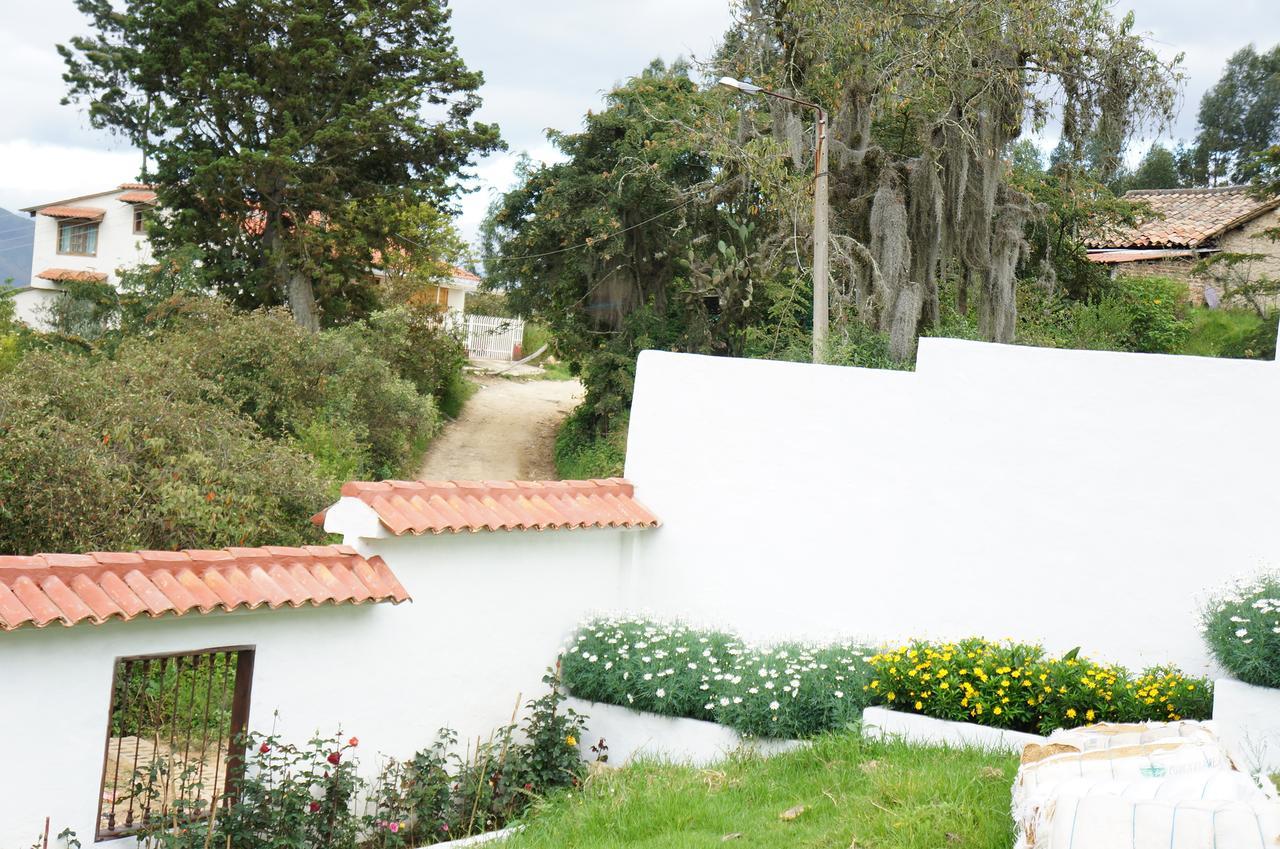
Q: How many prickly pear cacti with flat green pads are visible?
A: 1